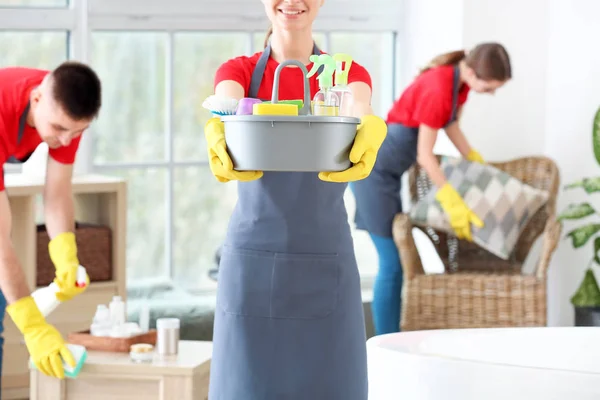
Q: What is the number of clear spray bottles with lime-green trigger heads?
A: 2